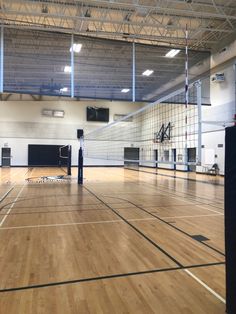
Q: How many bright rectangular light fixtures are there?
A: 6